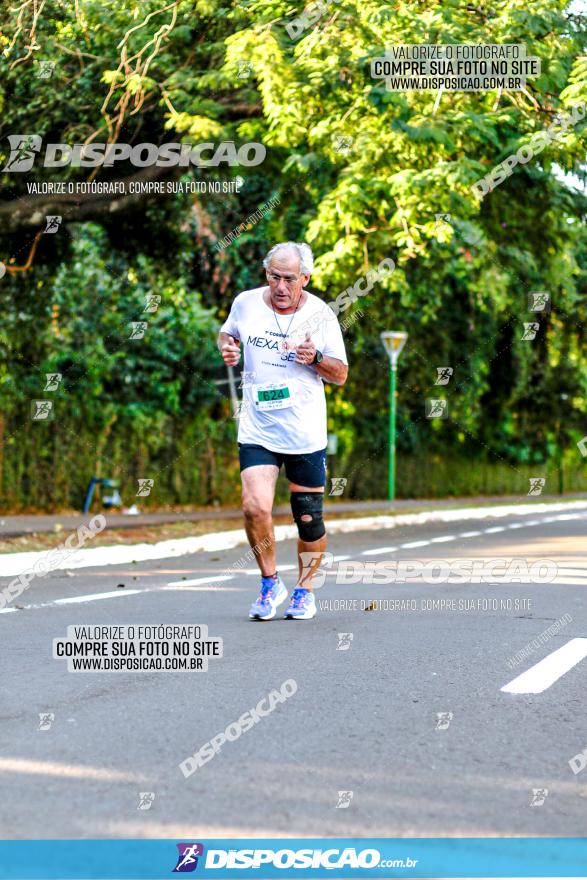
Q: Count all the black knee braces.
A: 1